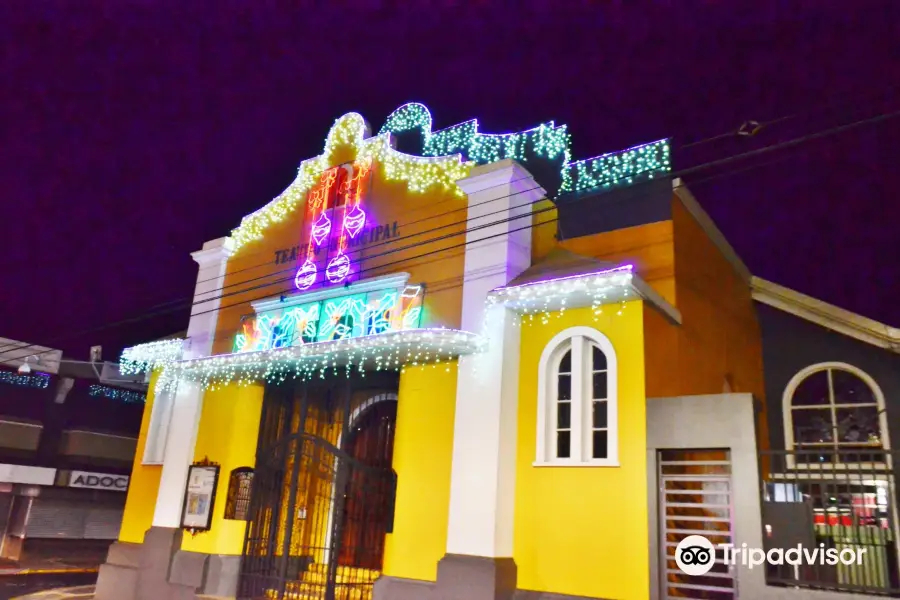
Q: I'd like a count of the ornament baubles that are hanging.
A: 4